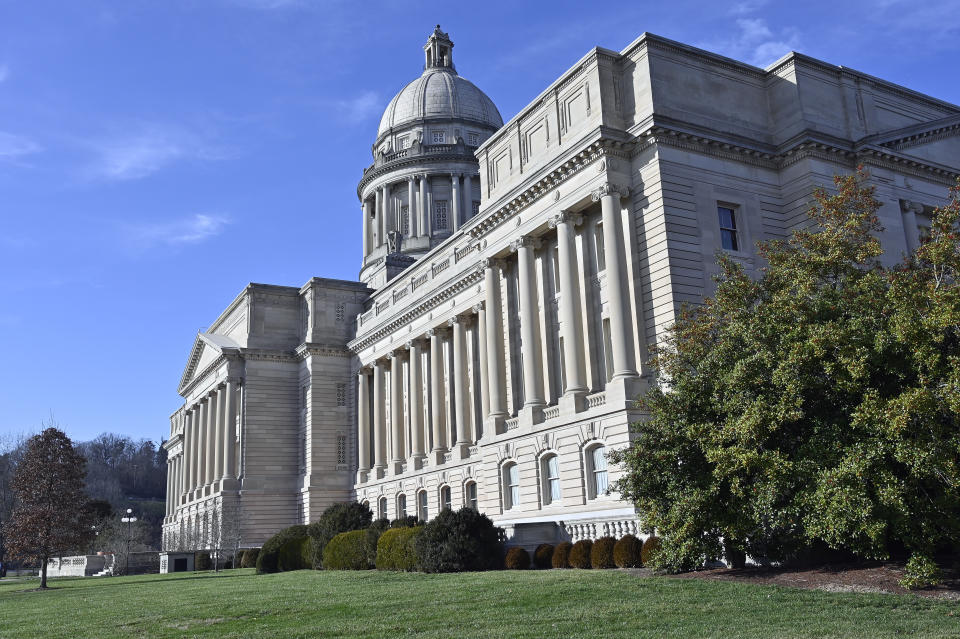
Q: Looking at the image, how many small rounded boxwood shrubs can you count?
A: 7